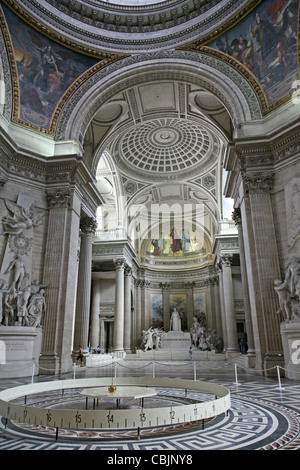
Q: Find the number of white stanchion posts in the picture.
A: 7